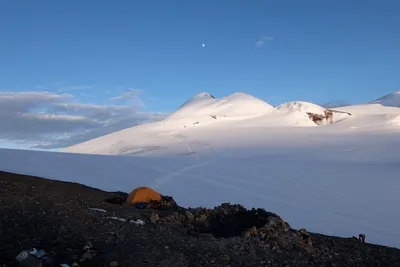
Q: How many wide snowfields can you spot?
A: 1